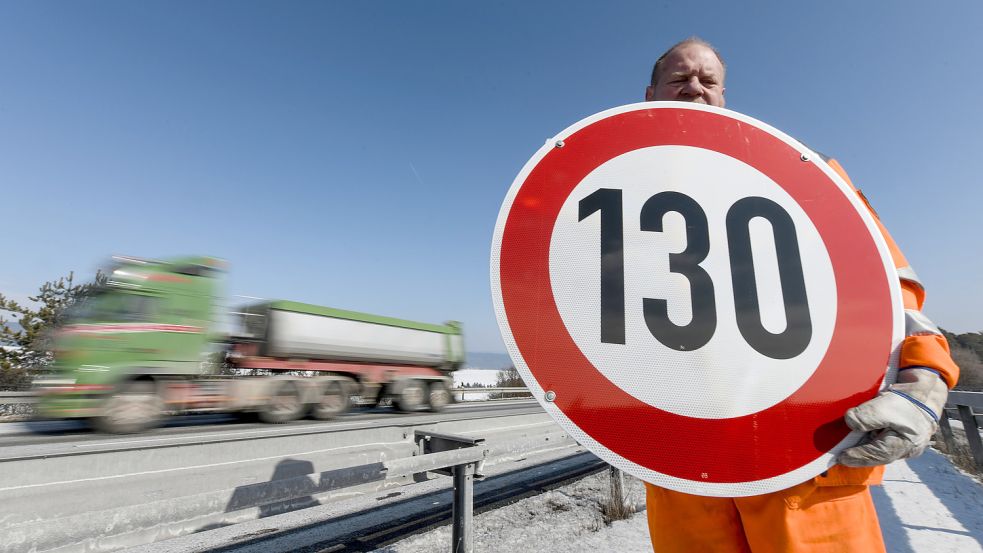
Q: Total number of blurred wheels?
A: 5